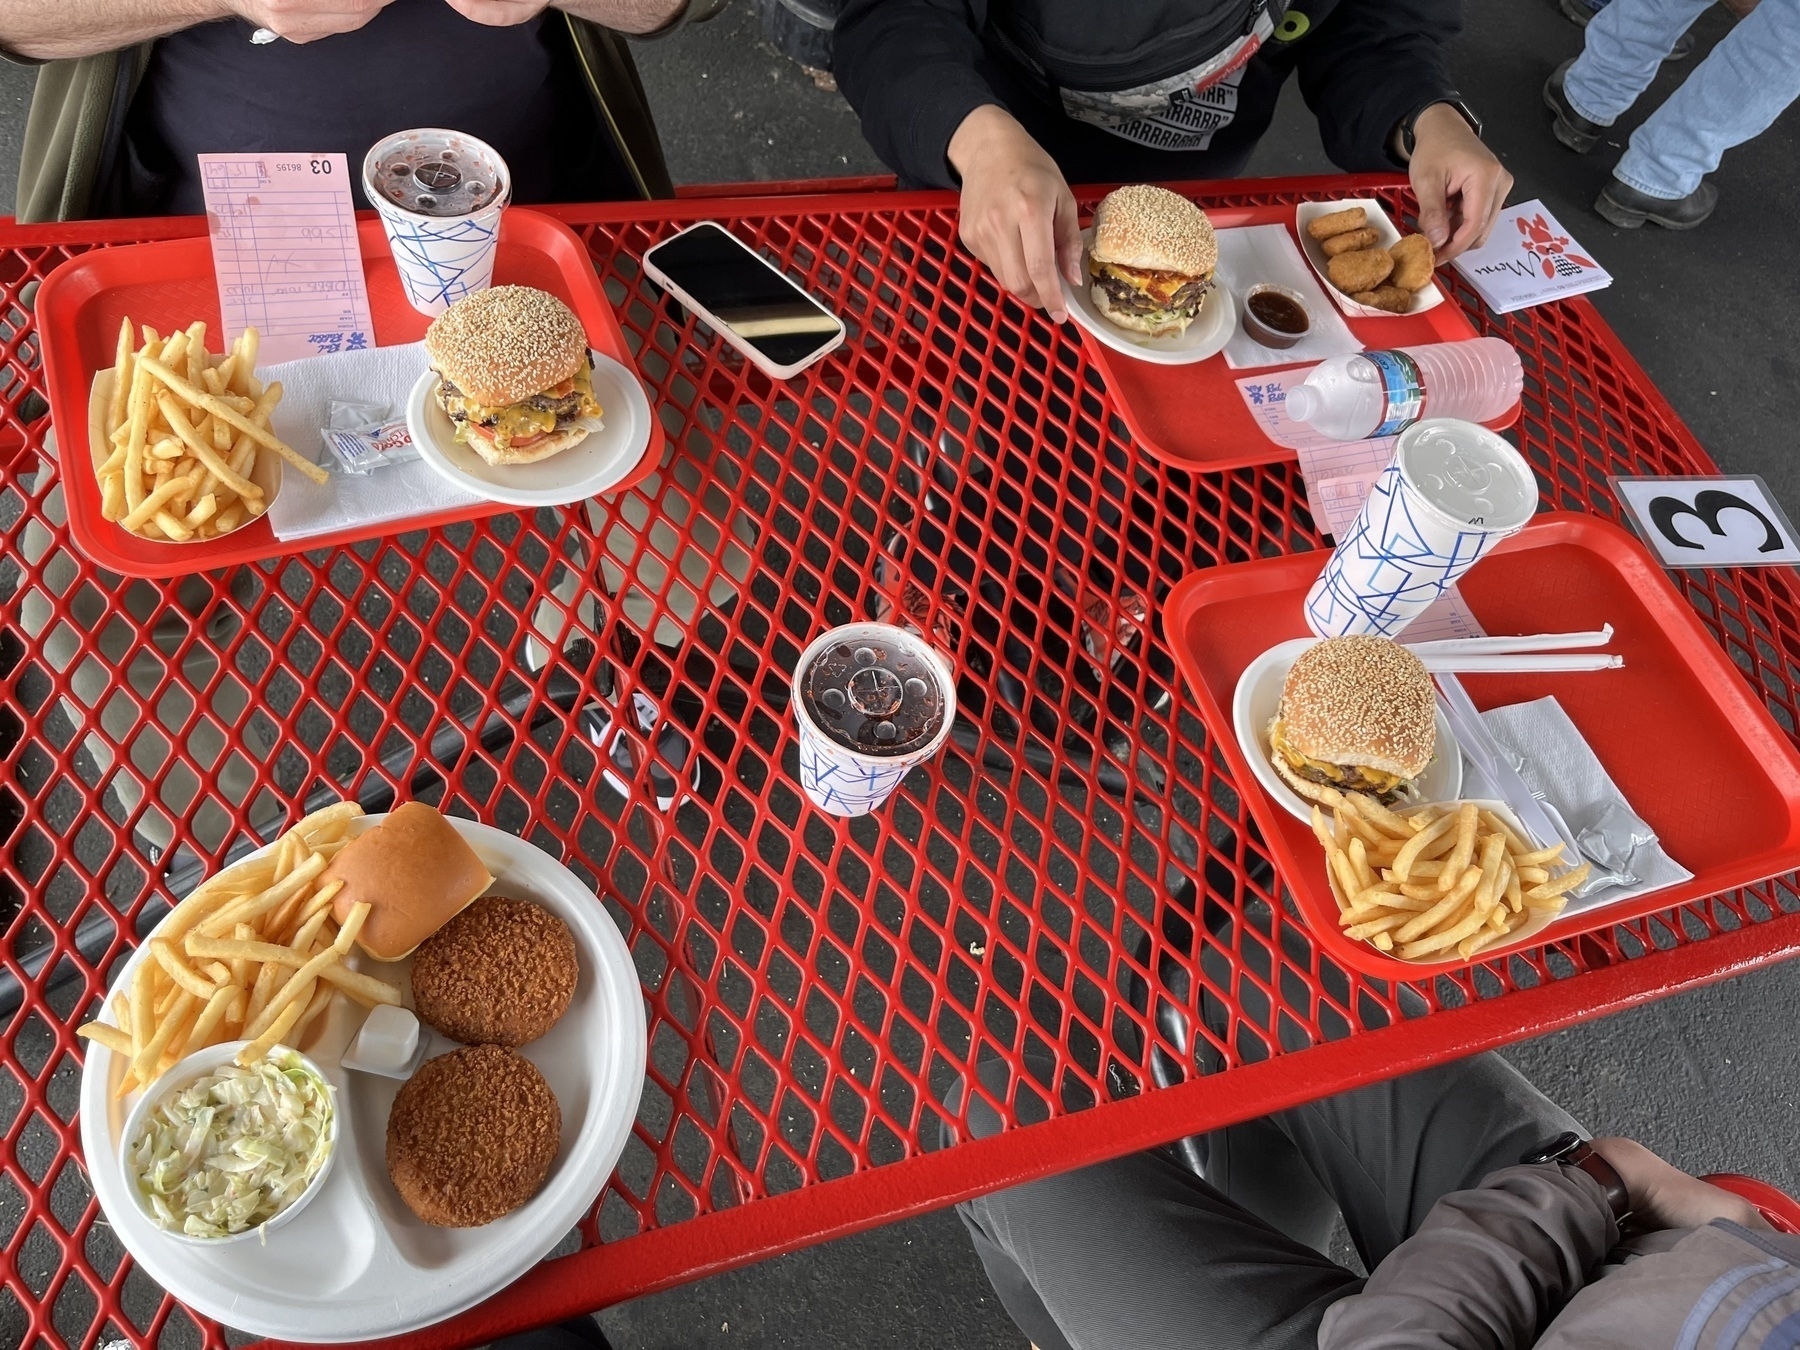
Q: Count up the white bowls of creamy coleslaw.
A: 1